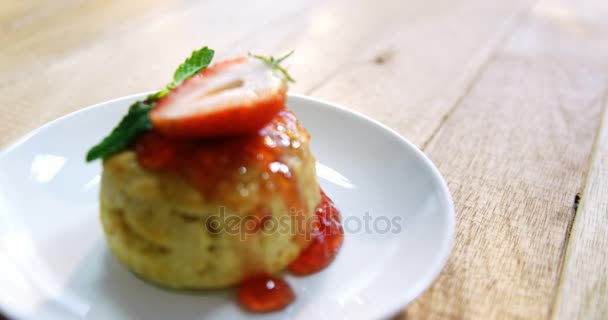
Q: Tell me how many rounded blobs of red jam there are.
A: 2